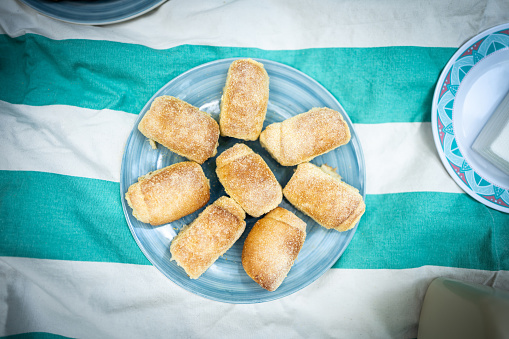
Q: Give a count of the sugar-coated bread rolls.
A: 8